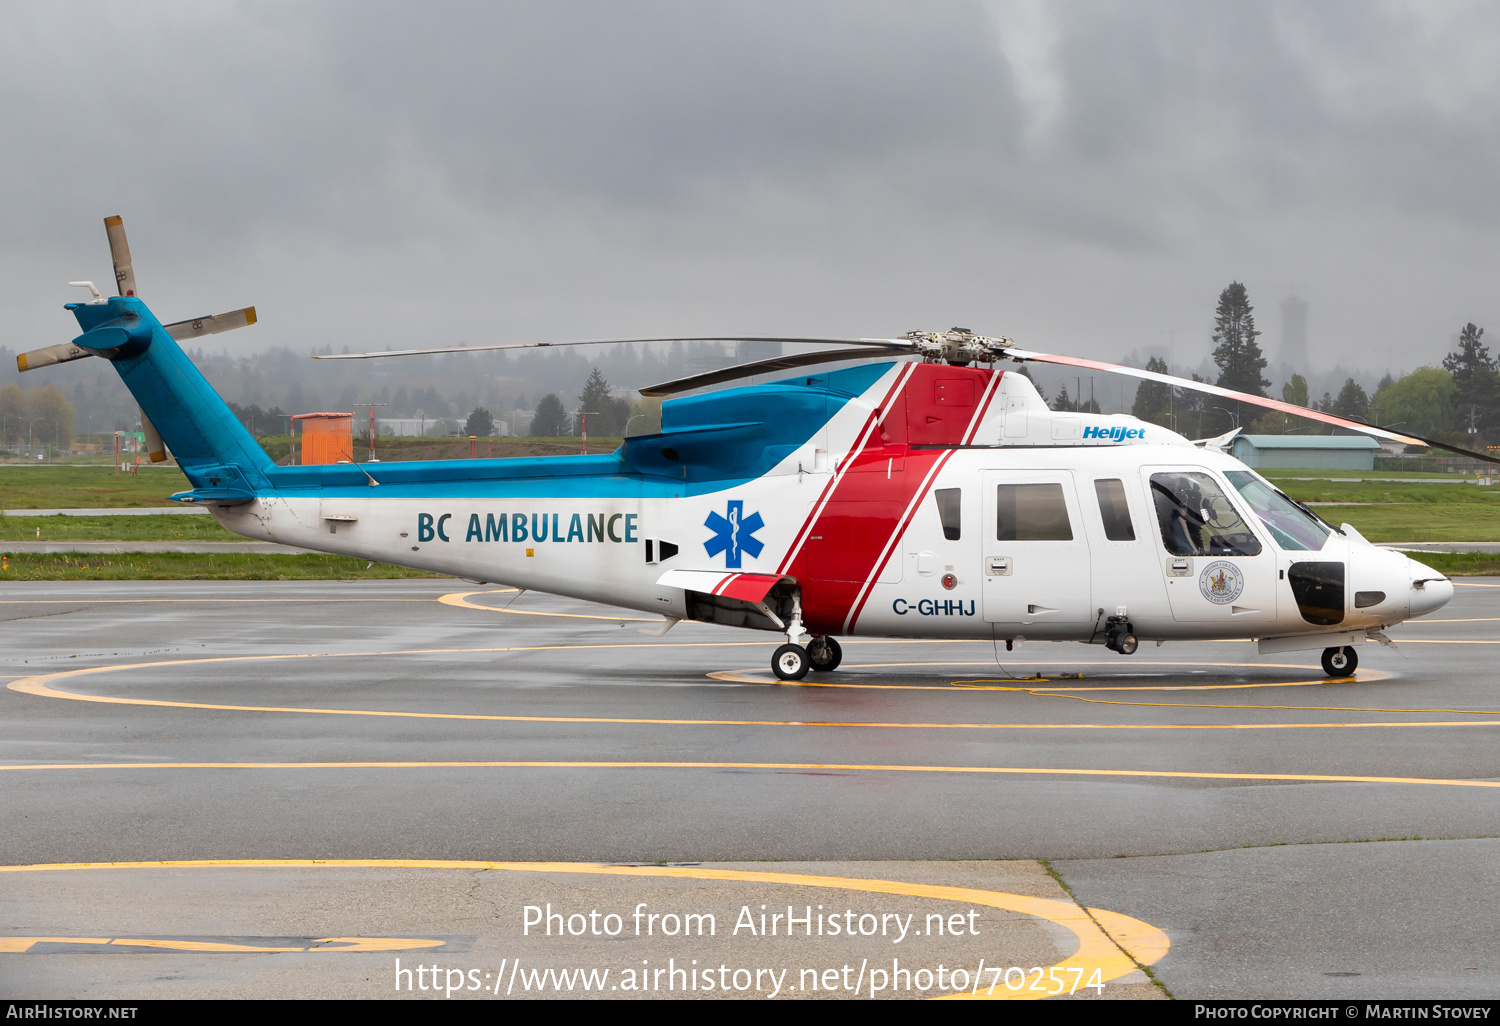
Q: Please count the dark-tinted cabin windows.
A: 3